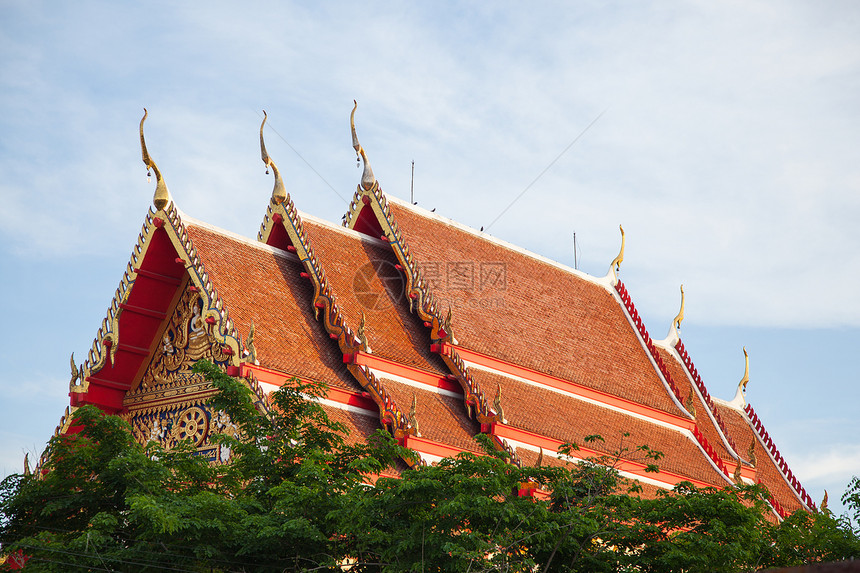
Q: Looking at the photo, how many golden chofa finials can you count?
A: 6